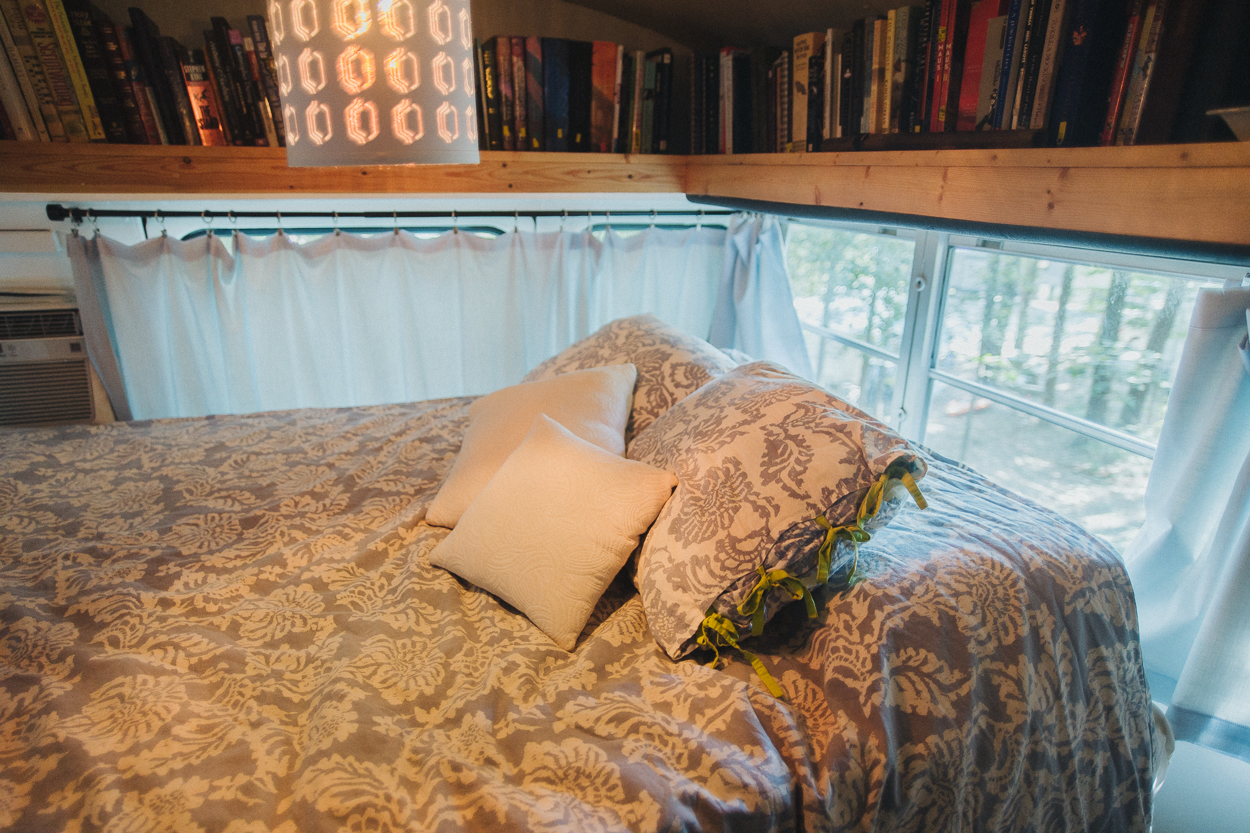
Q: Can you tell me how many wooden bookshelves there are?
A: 2